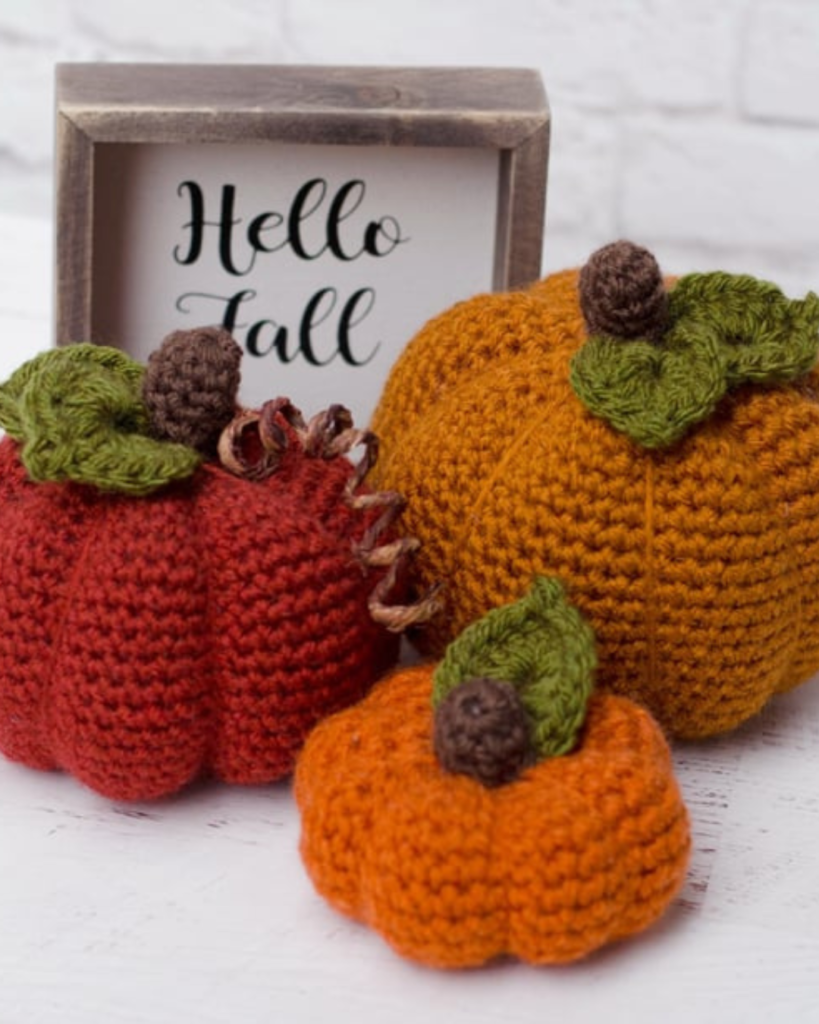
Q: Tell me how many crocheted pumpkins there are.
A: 3